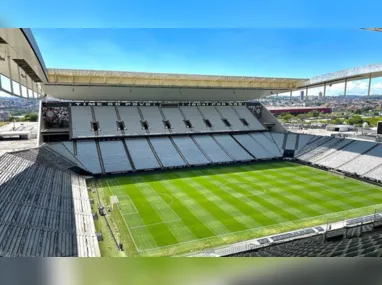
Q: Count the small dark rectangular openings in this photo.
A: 8